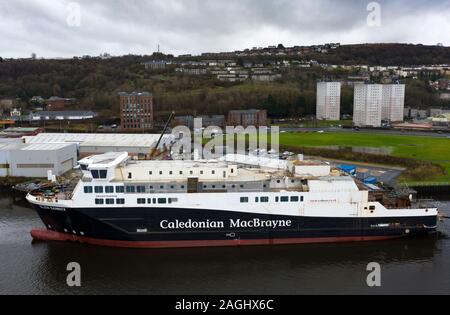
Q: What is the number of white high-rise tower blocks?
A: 3